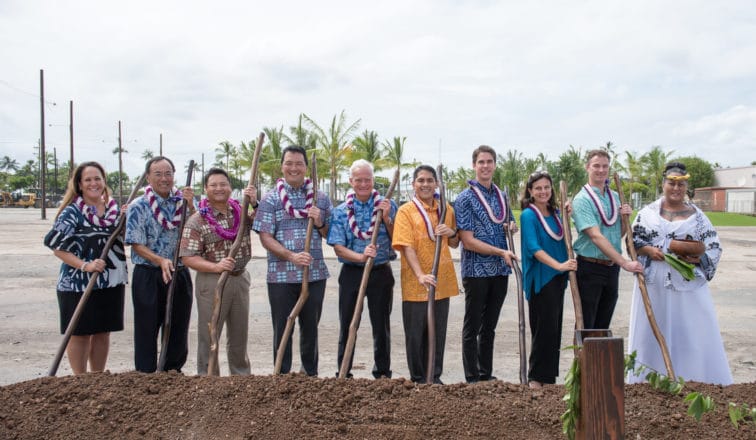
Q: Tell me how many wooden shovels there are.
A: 9